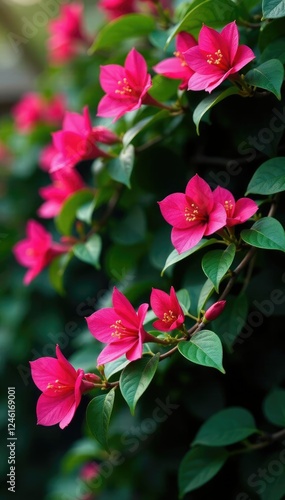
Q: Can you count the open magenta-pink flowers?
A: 11